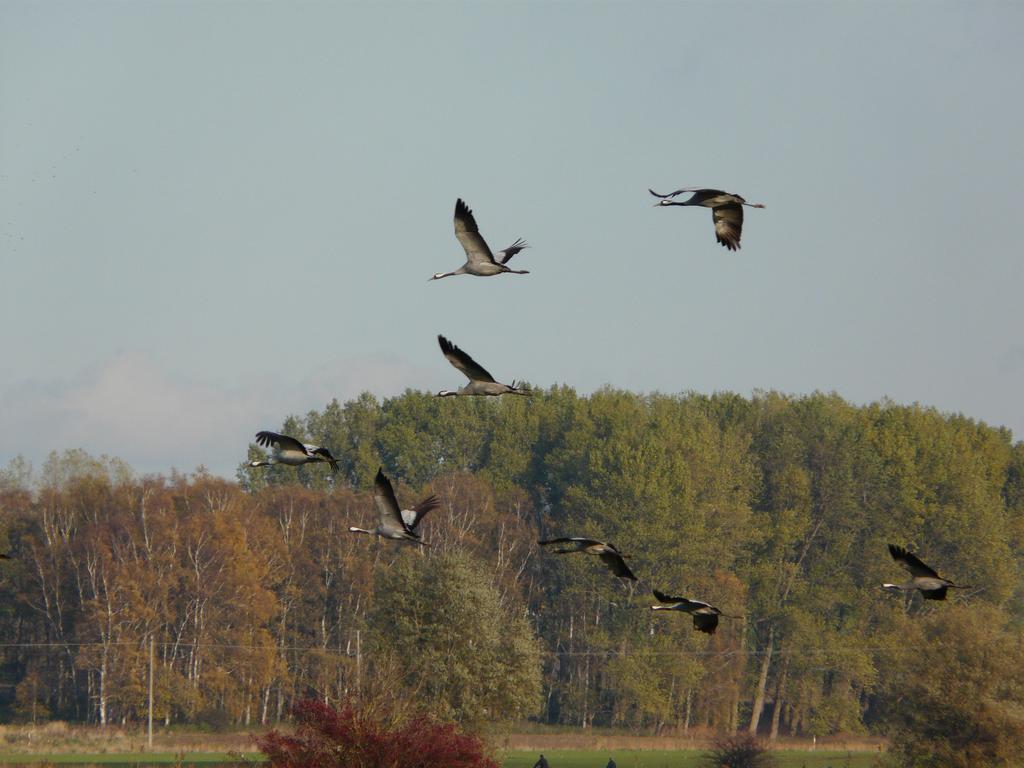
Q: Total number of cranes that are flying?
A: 8